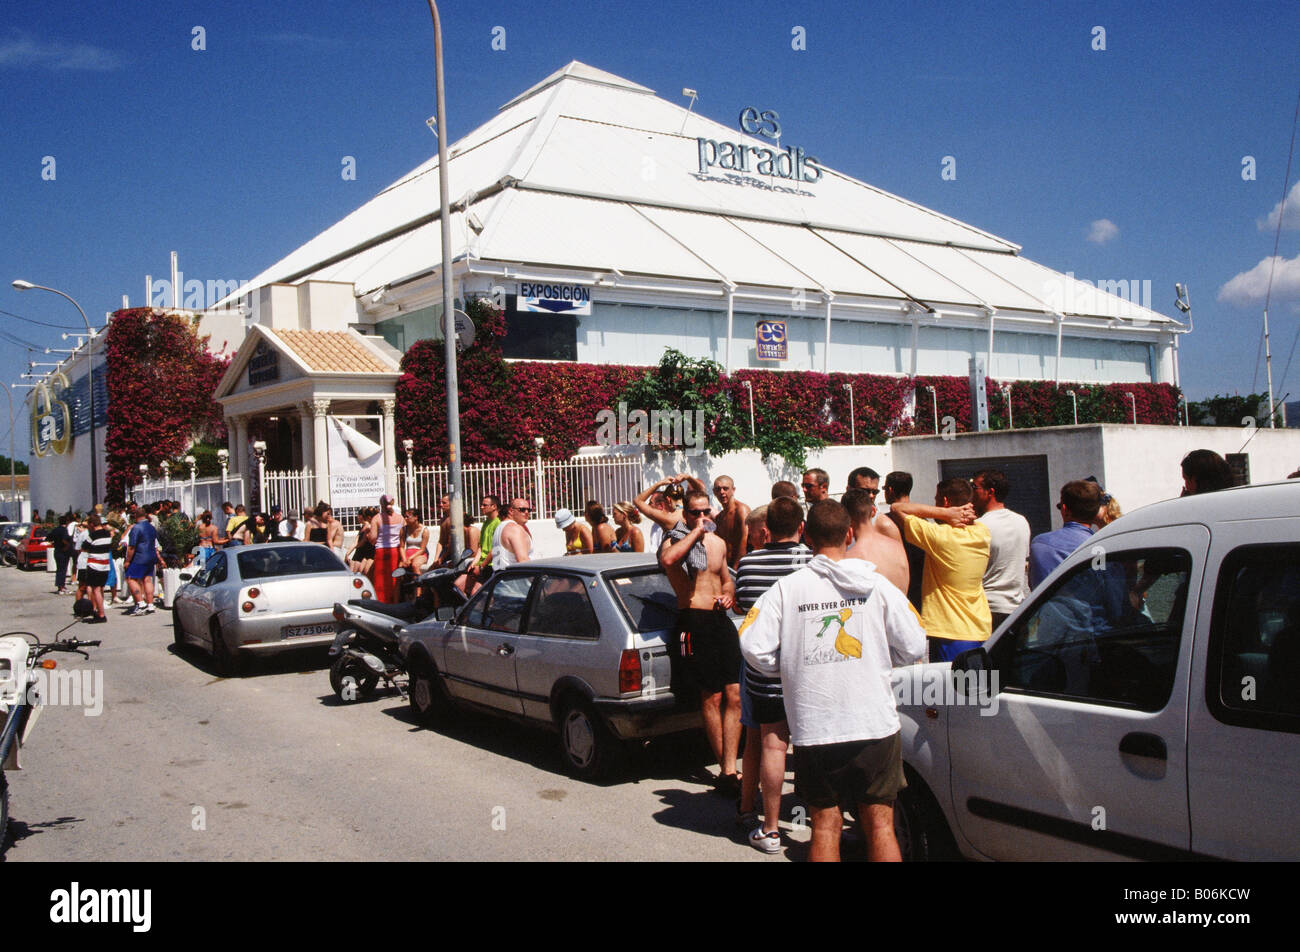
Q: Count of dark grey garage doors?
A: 1